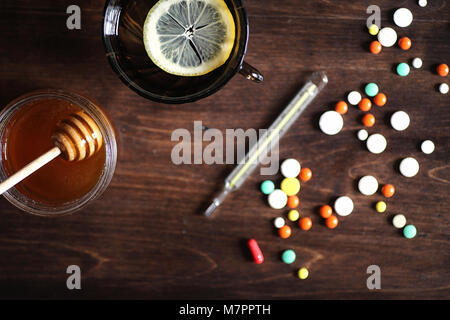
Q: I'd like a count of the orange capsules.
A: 14